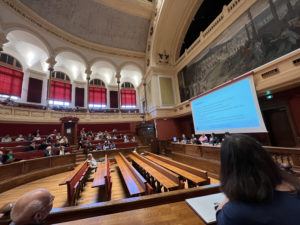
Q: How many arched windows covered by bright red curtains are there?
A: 4